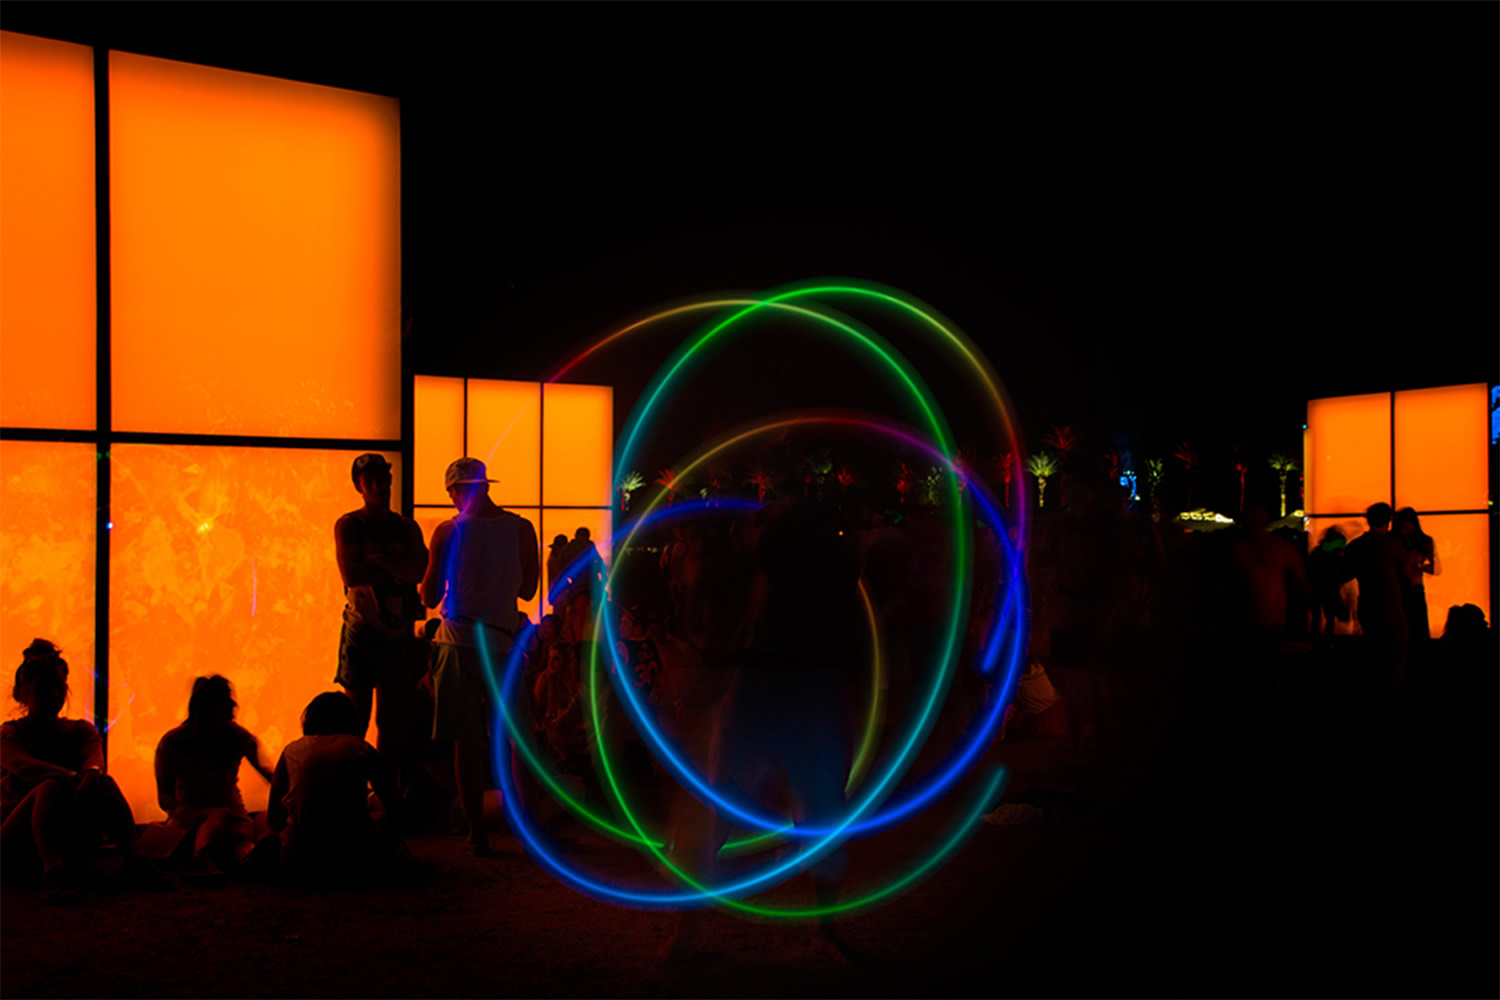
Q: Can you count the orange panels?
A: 14